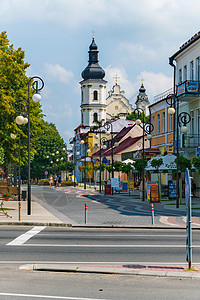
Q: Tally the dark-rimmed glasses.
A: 0